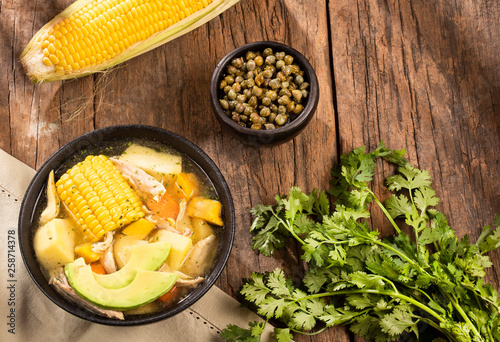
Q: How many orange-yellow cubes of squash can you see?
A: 4